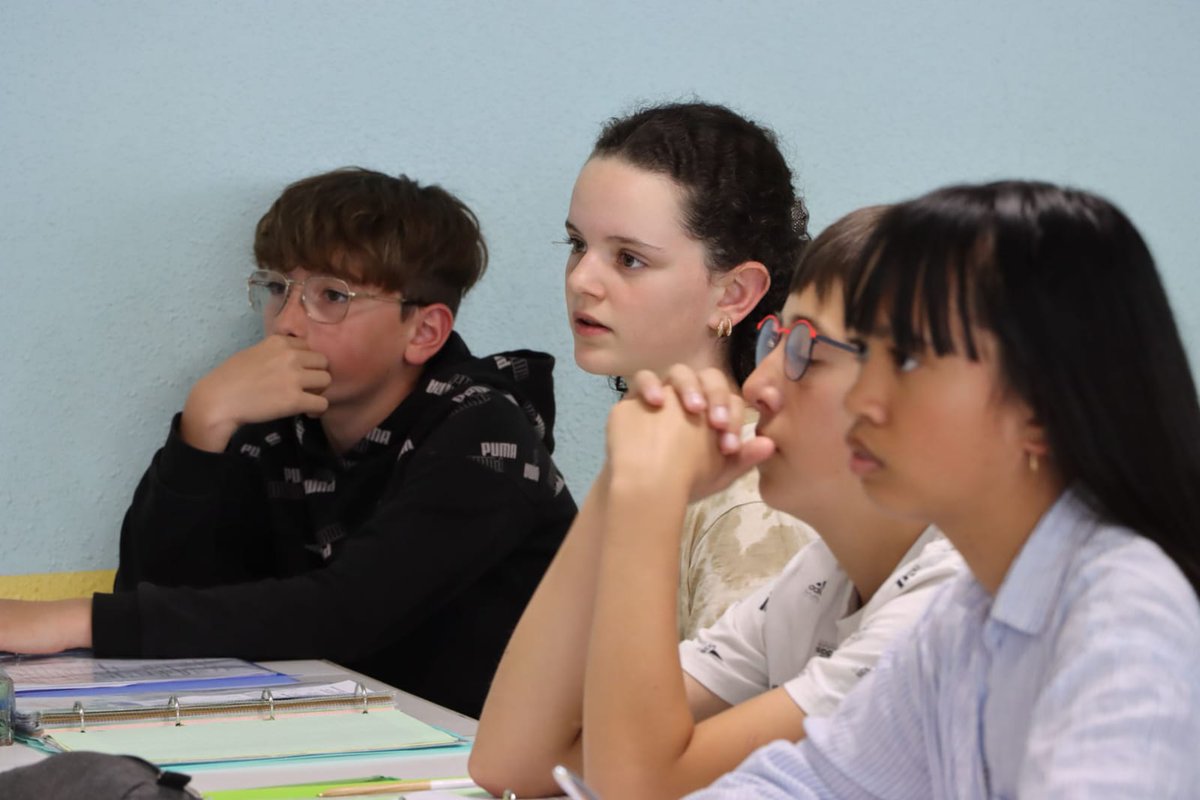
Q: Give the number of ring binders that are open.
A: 1